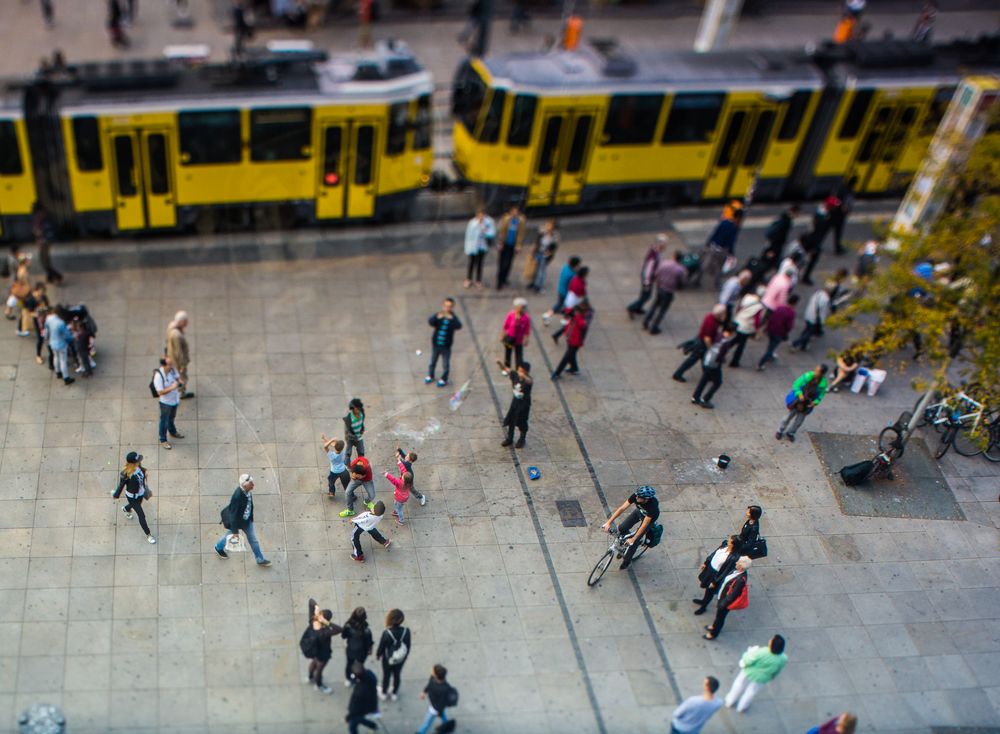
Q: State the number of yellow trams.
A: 2